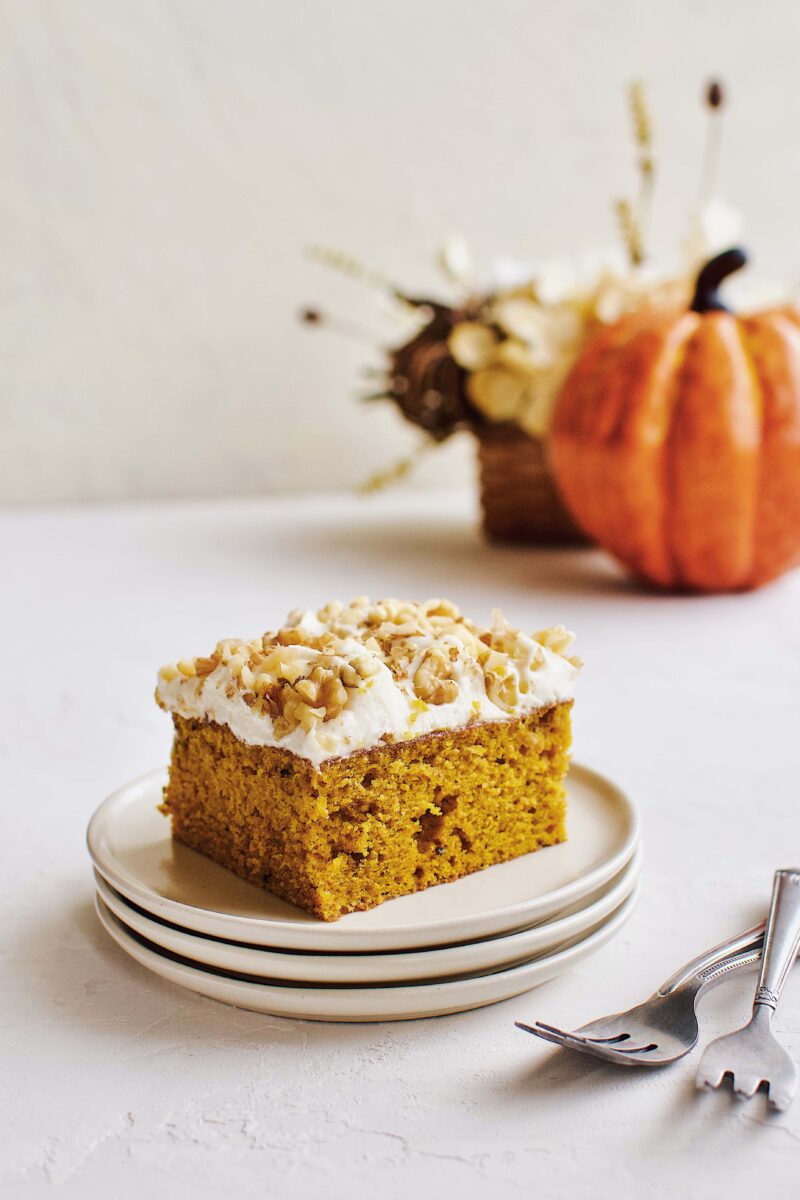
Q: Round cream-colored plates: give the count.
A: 3